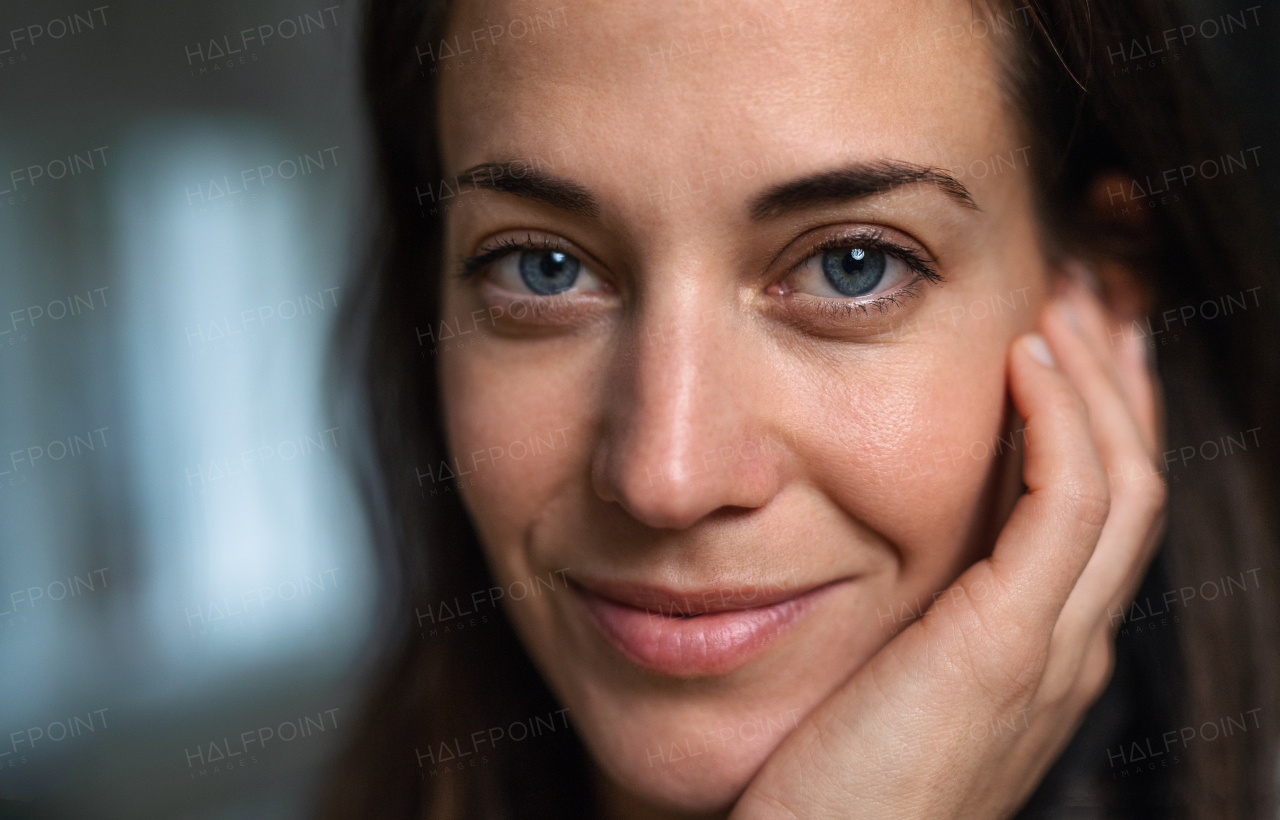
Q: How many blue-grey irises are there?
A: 2